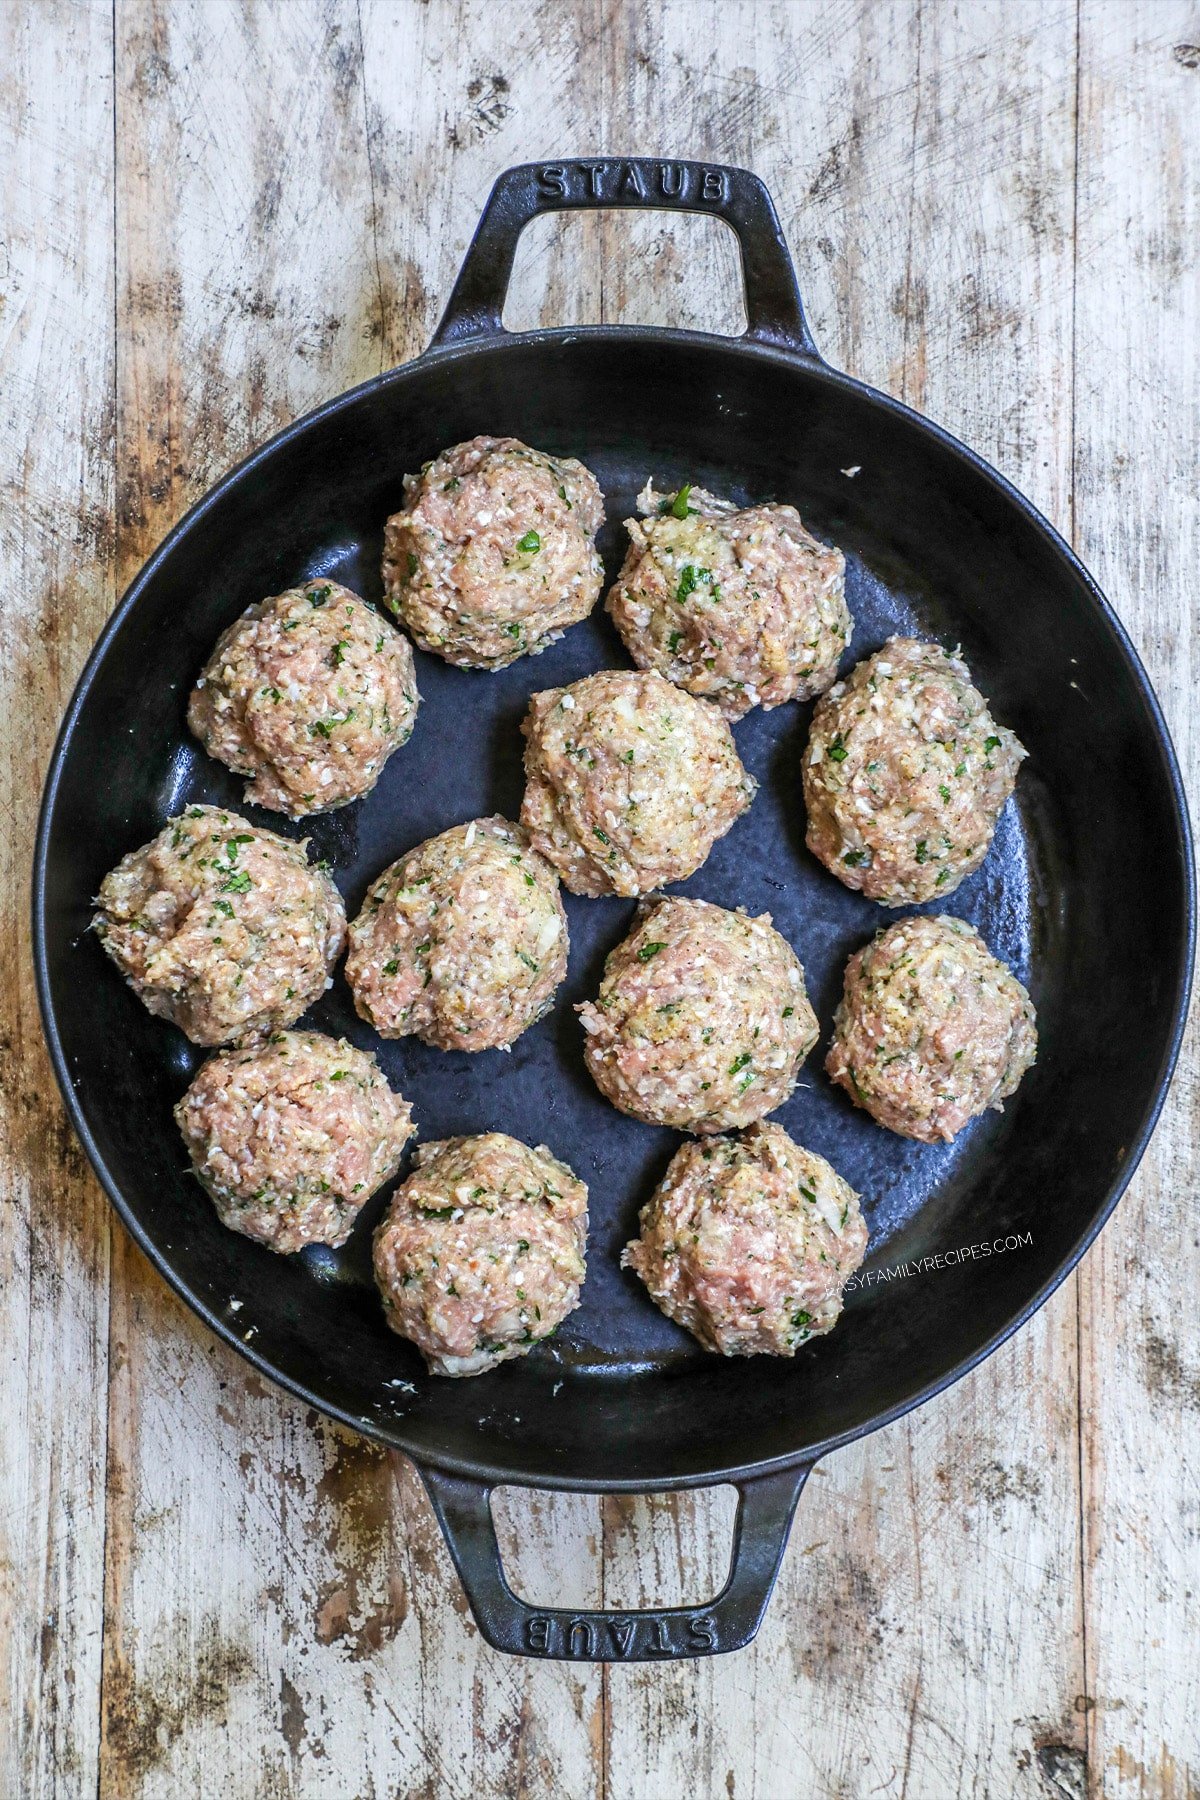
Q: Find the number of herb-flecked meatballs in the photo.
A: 12